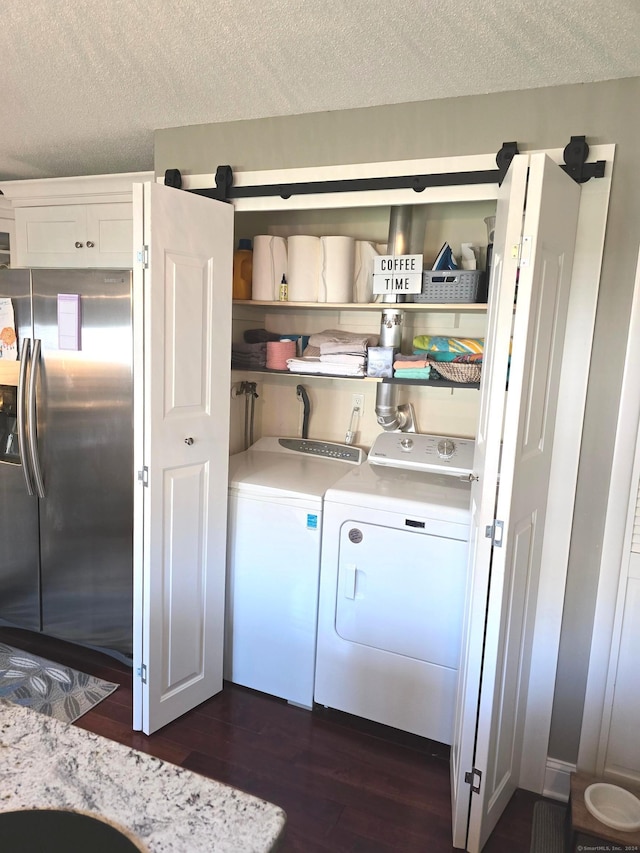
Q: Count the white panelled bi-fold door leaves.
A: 4